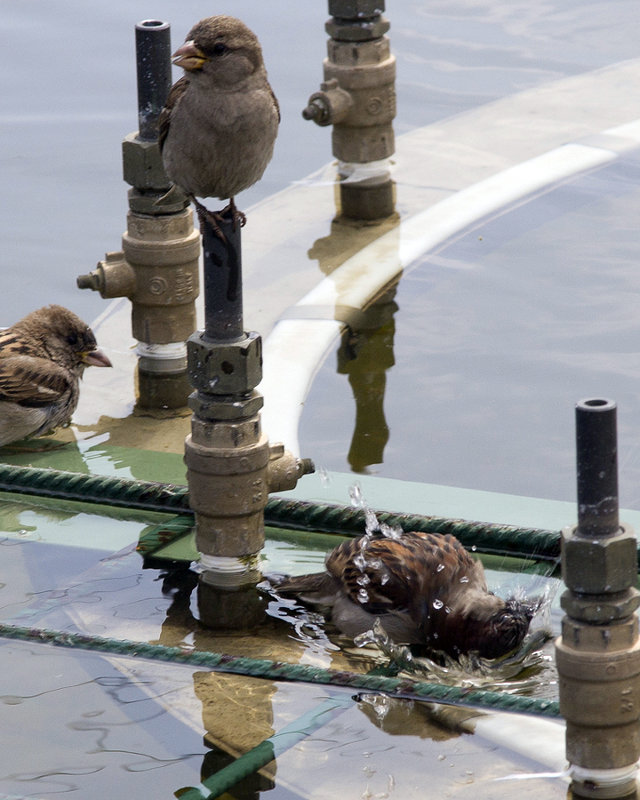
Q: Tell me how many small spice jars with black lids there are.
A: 0